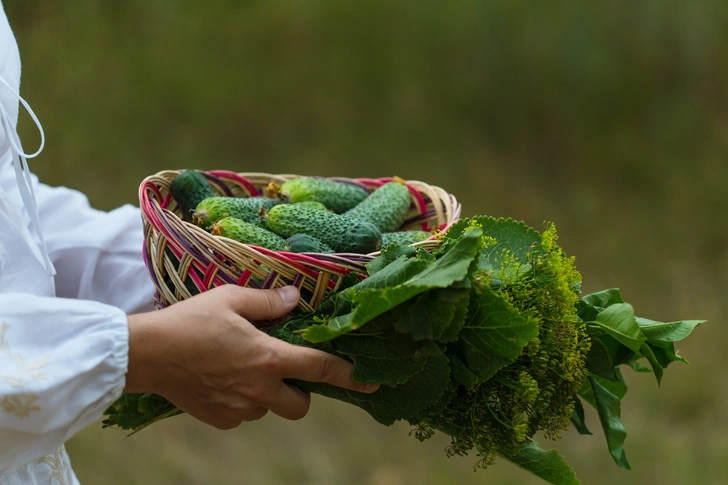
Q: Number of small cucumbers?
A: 9